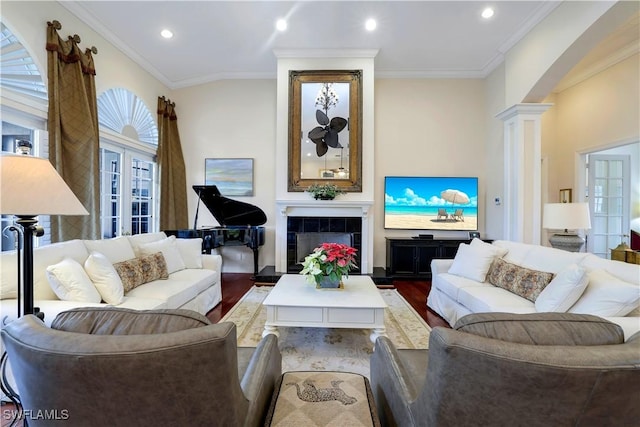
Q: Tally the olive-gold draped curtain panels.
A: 2